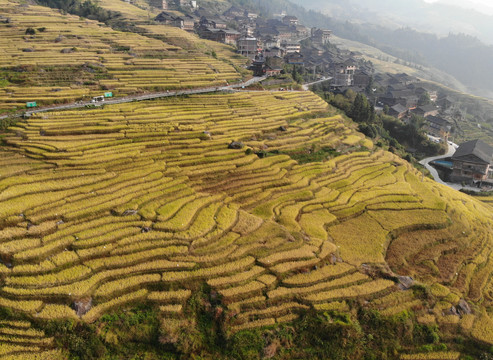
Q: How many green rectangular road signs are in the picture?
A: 2